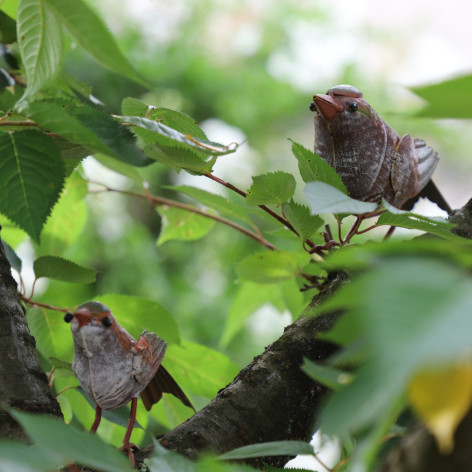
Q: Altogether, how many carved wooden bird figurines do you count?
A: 2